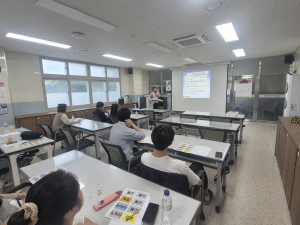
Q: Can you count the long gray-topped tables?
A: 8